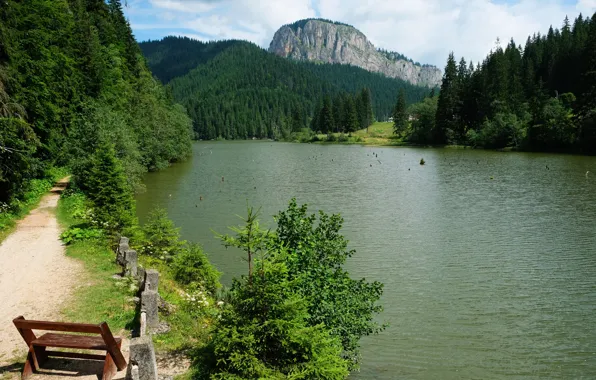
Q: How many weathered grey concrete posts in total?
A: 6